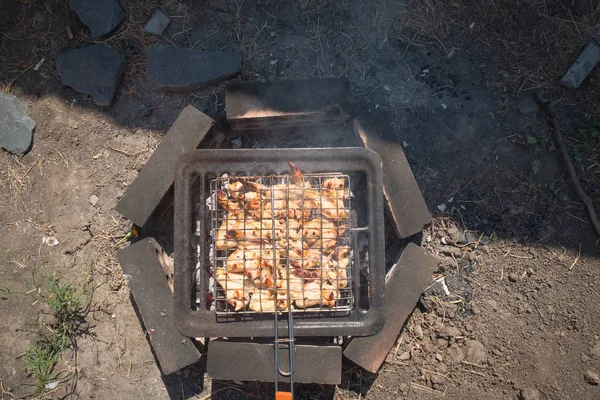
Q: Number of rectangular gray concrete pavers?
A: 6